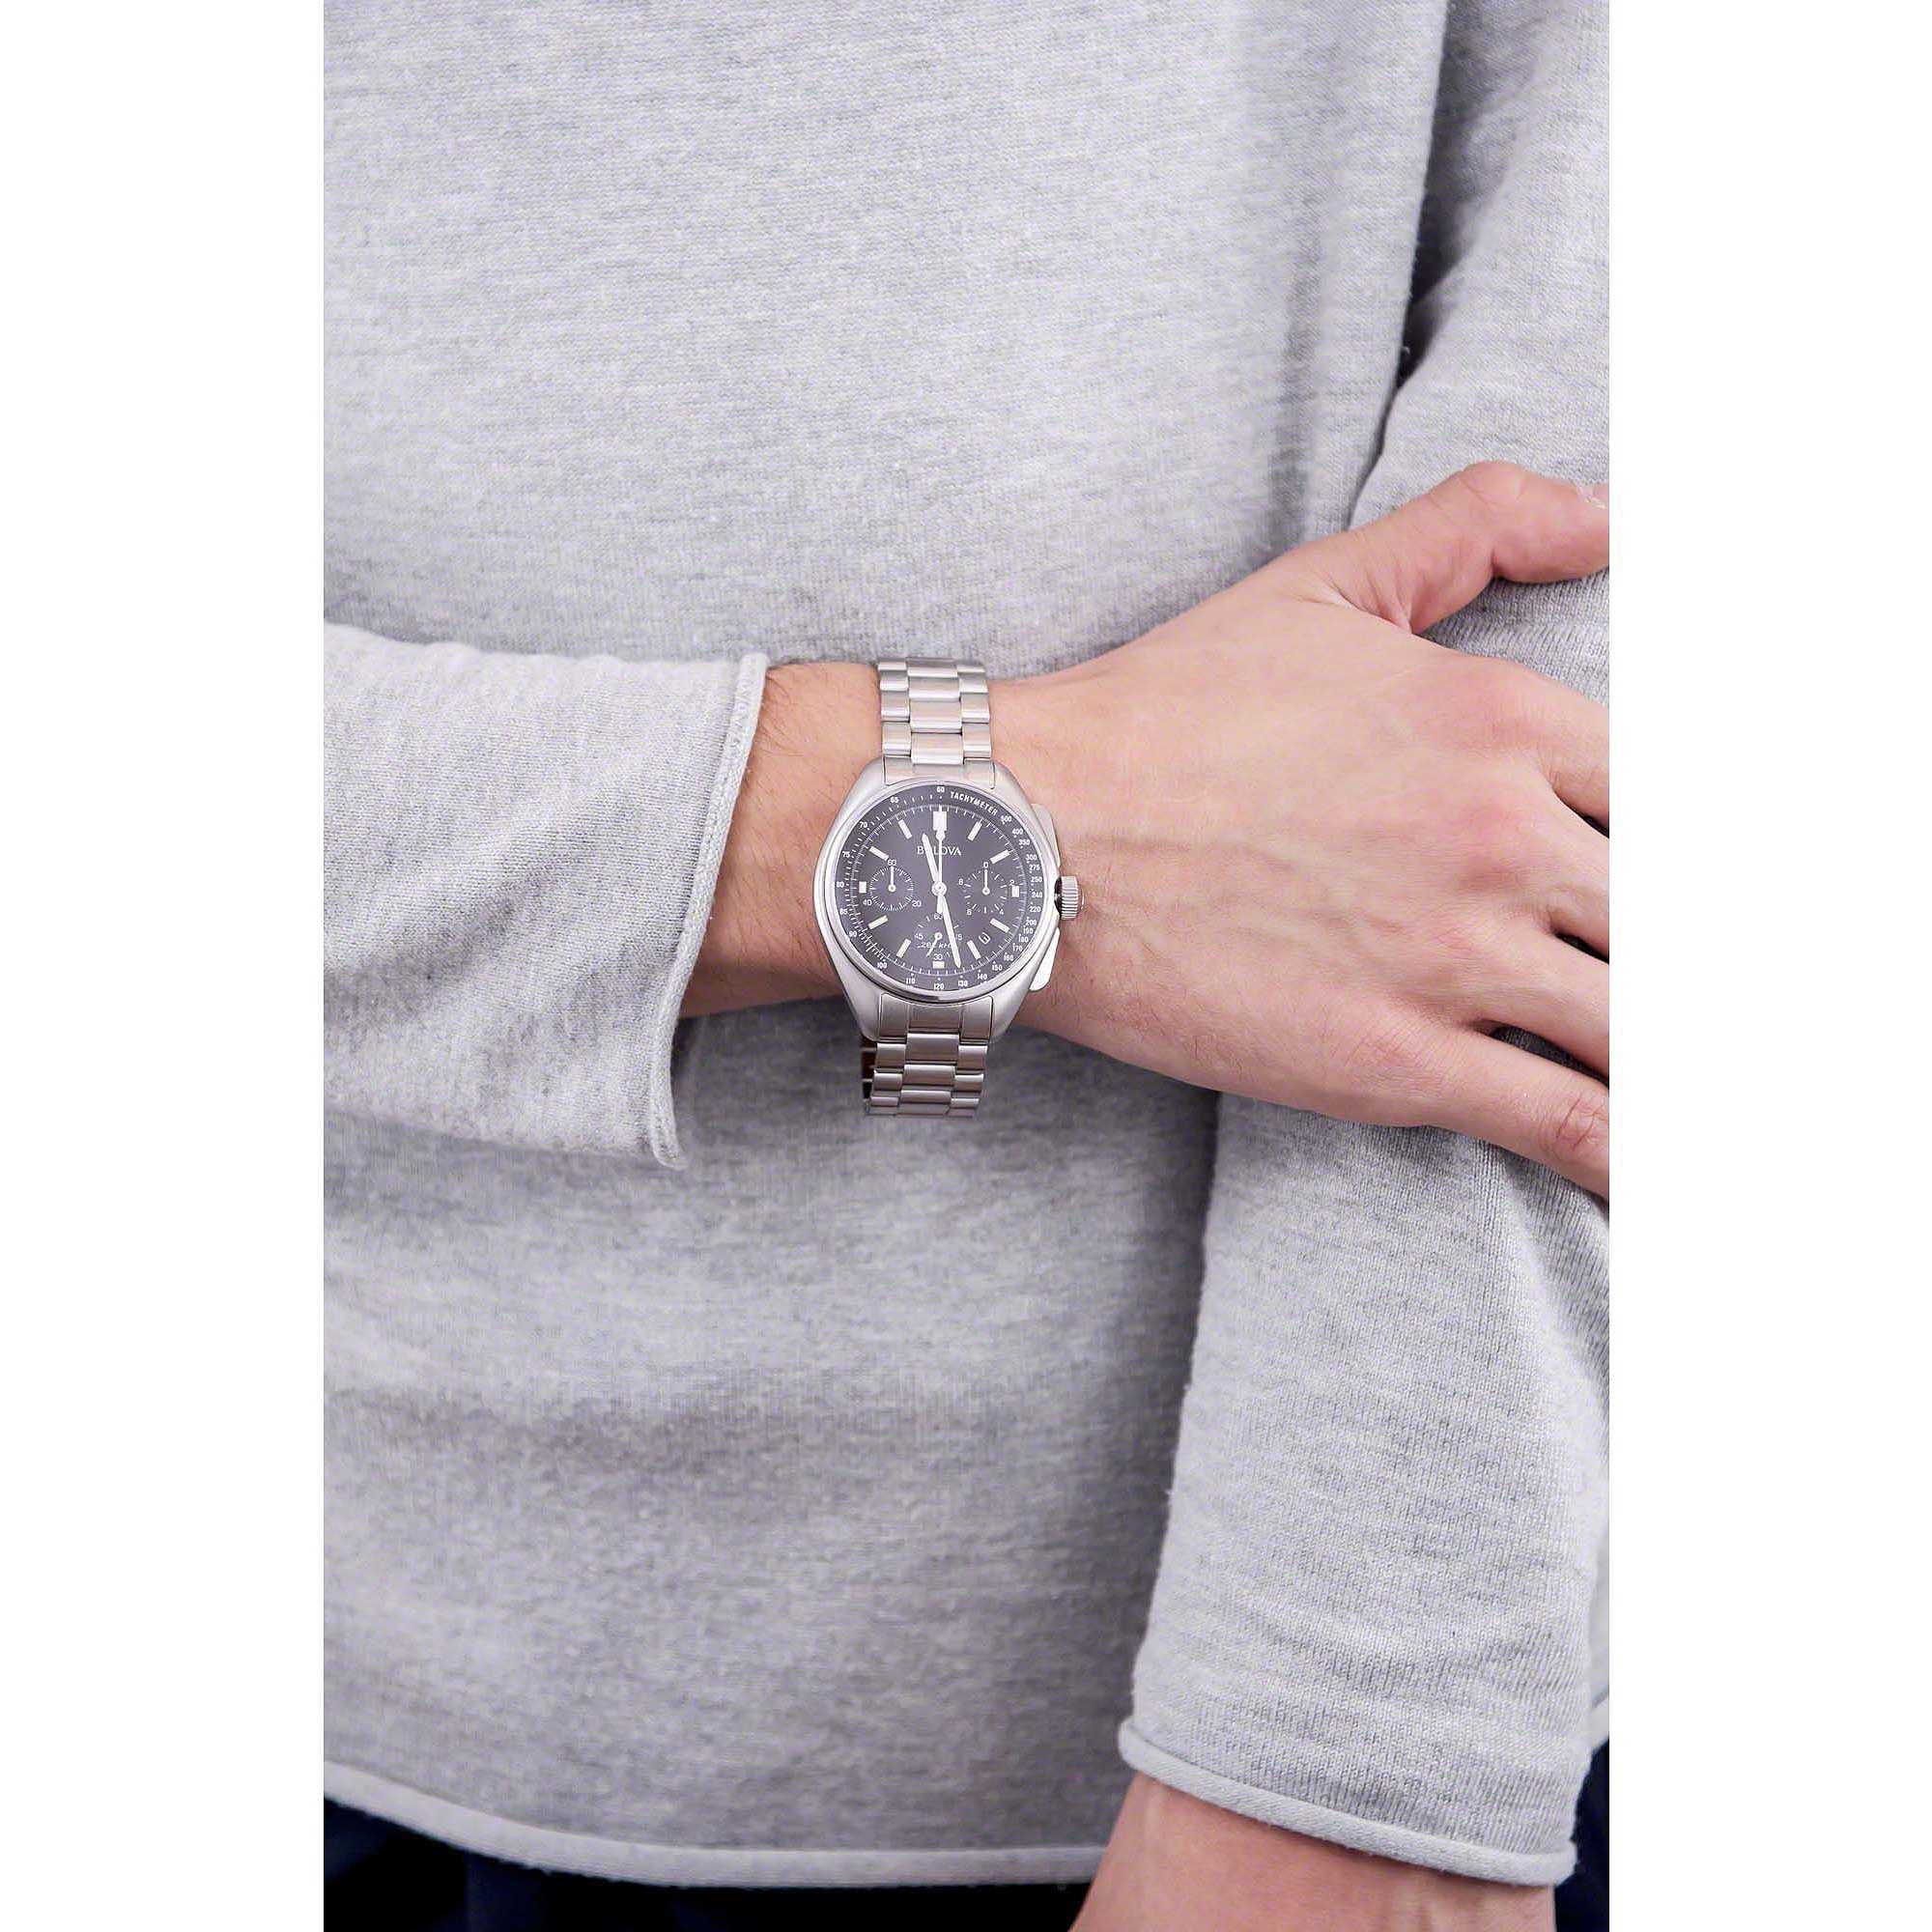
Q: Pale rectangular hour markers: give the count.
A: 12